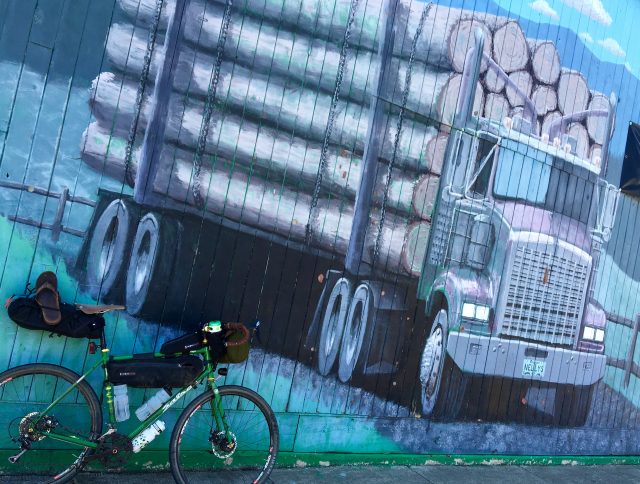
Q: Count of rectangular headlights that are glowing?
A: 4